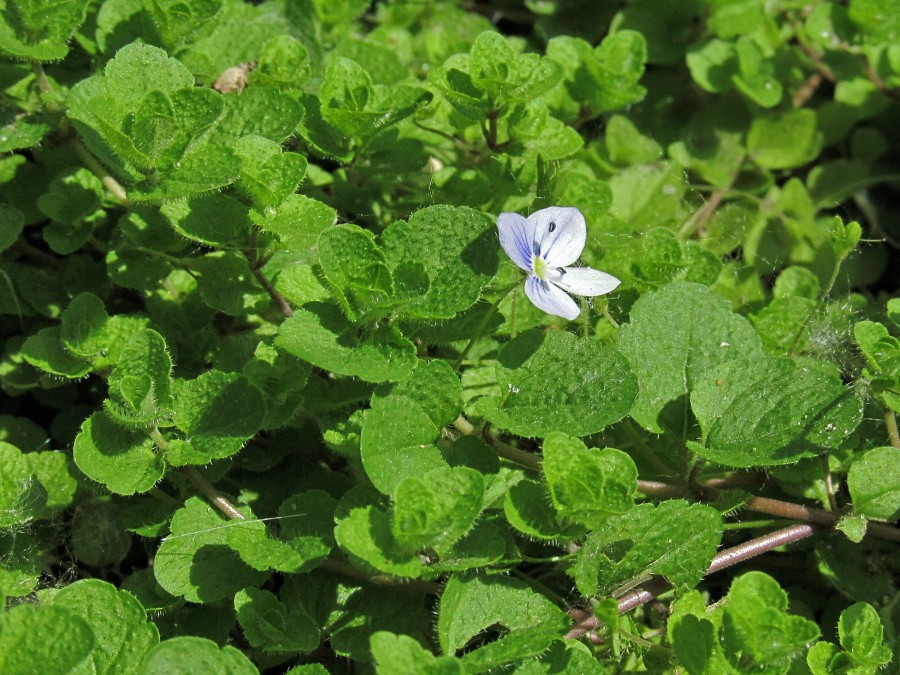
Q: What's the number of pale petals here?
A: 4